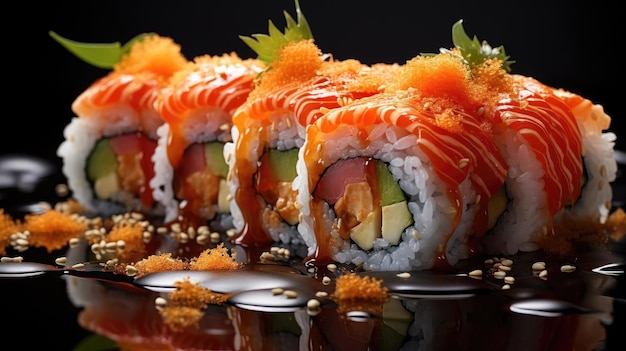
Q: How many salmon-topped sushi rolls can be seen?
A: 6